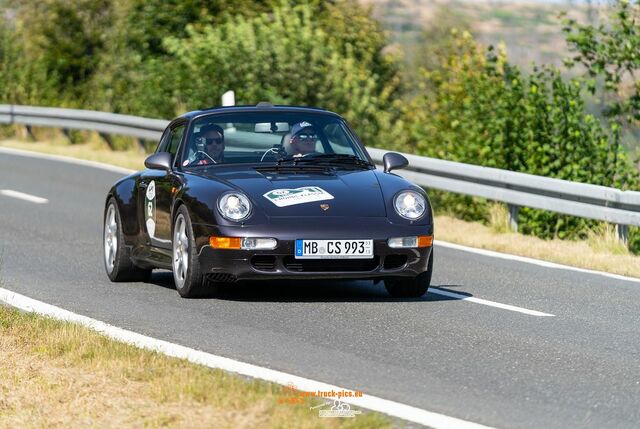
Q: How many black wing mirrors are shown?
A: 2